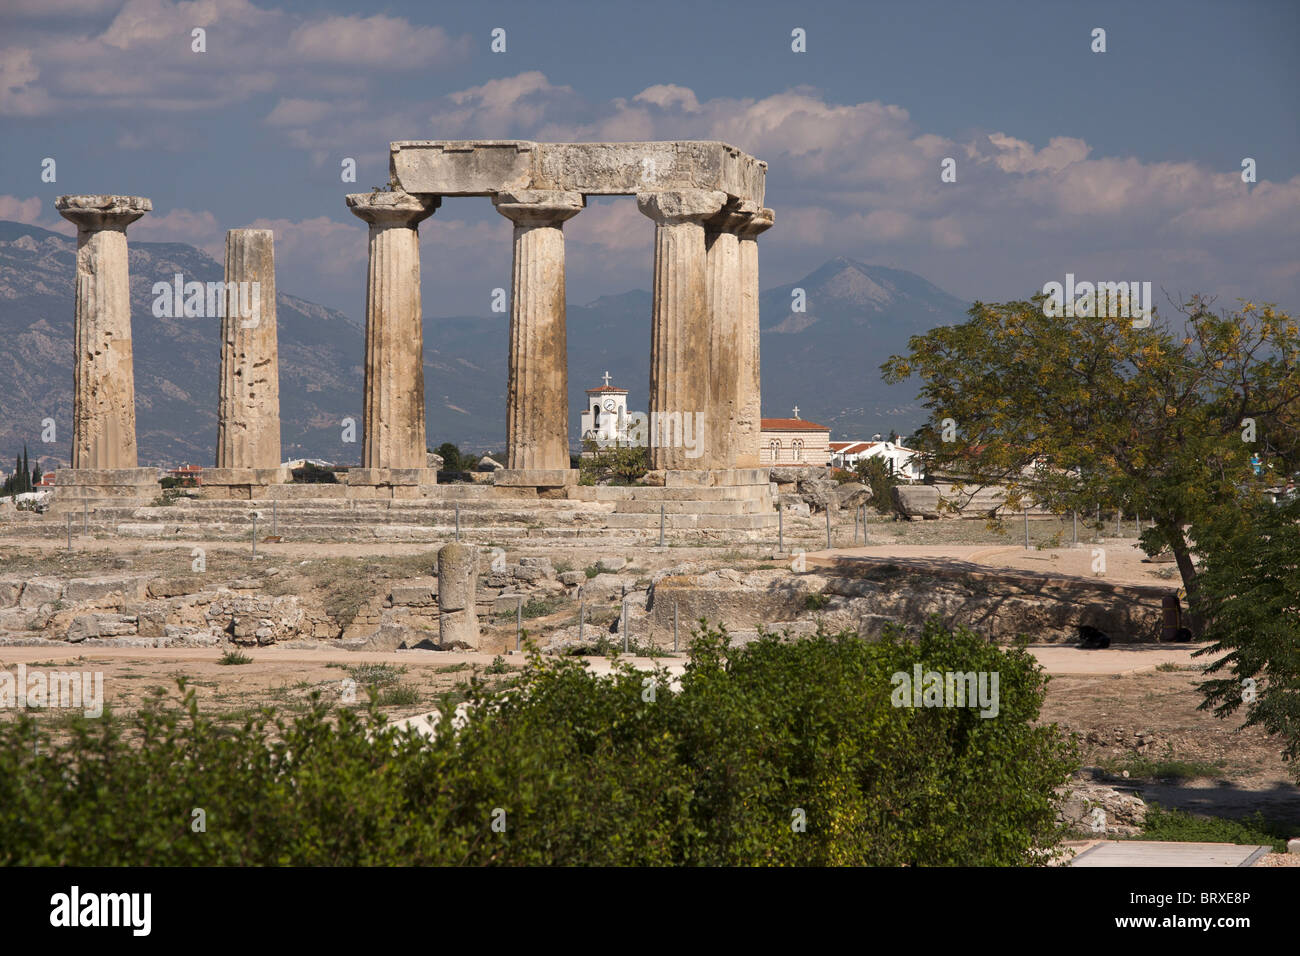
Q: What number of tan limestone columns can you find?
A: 7